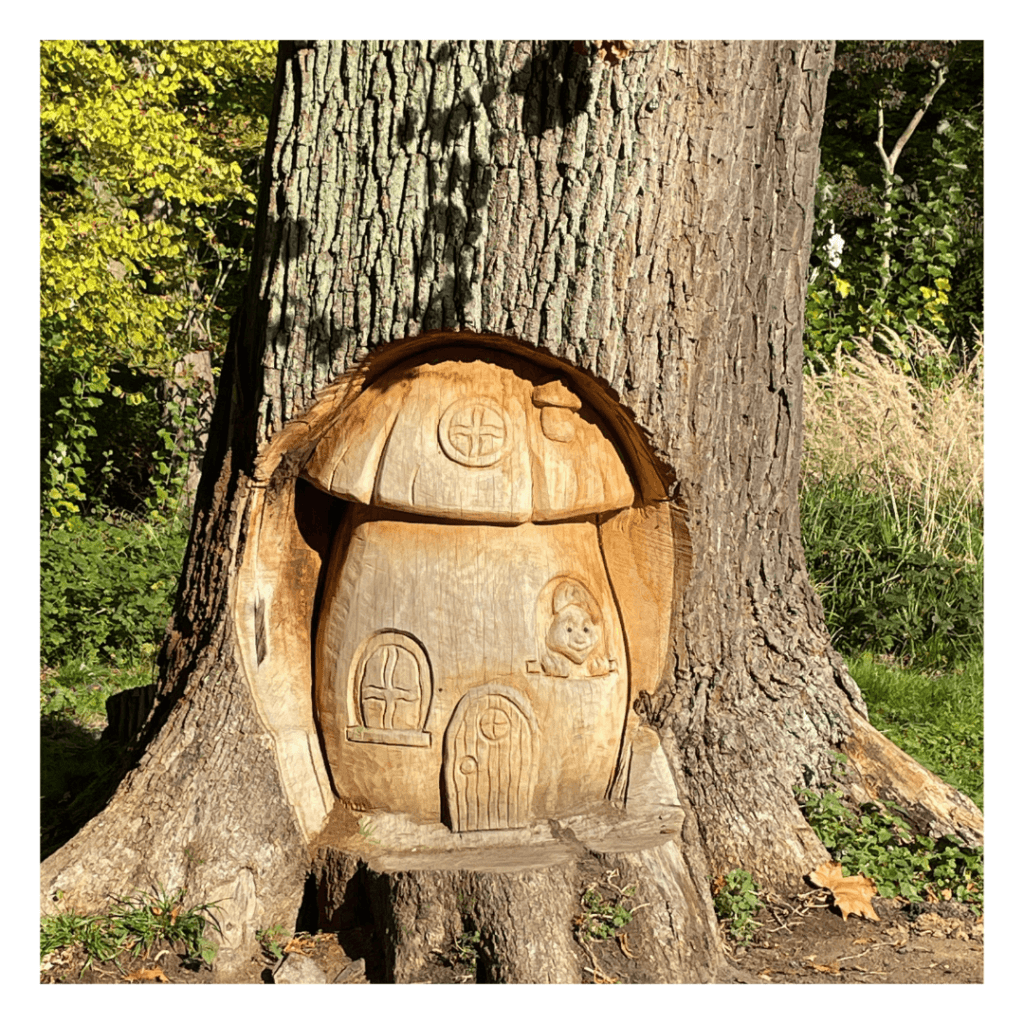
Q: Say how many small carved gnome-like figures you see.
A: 1